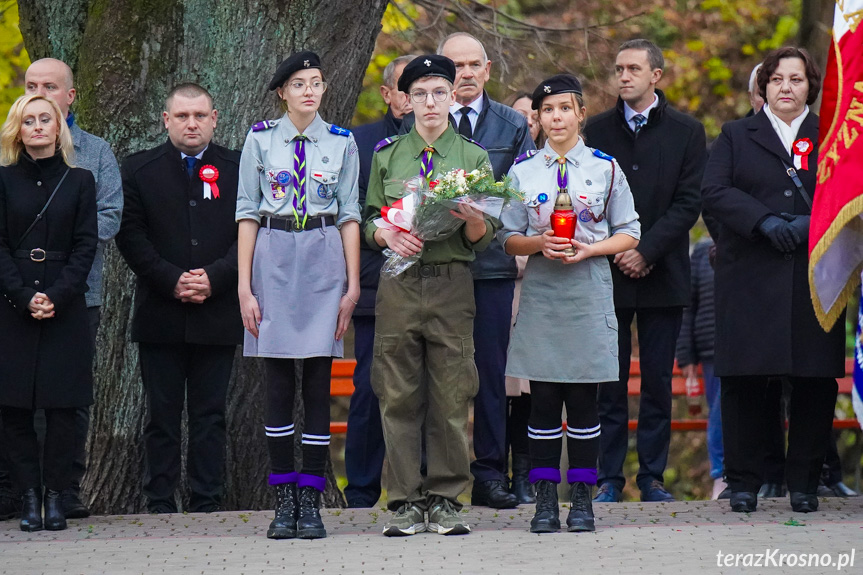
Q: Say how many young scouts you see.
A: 3